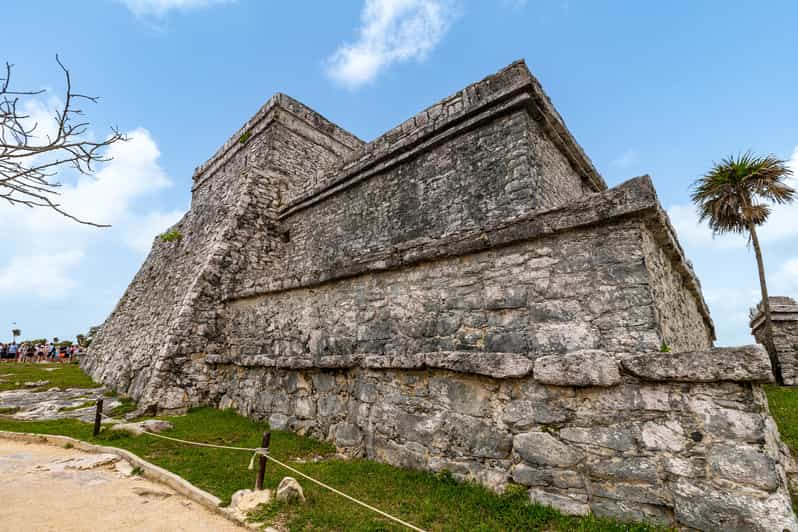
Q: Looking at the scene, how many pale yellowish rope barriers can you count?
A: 1